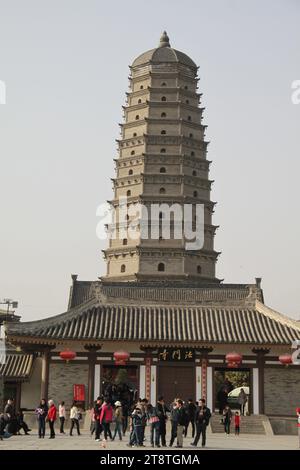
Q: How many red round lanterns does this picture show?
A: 4